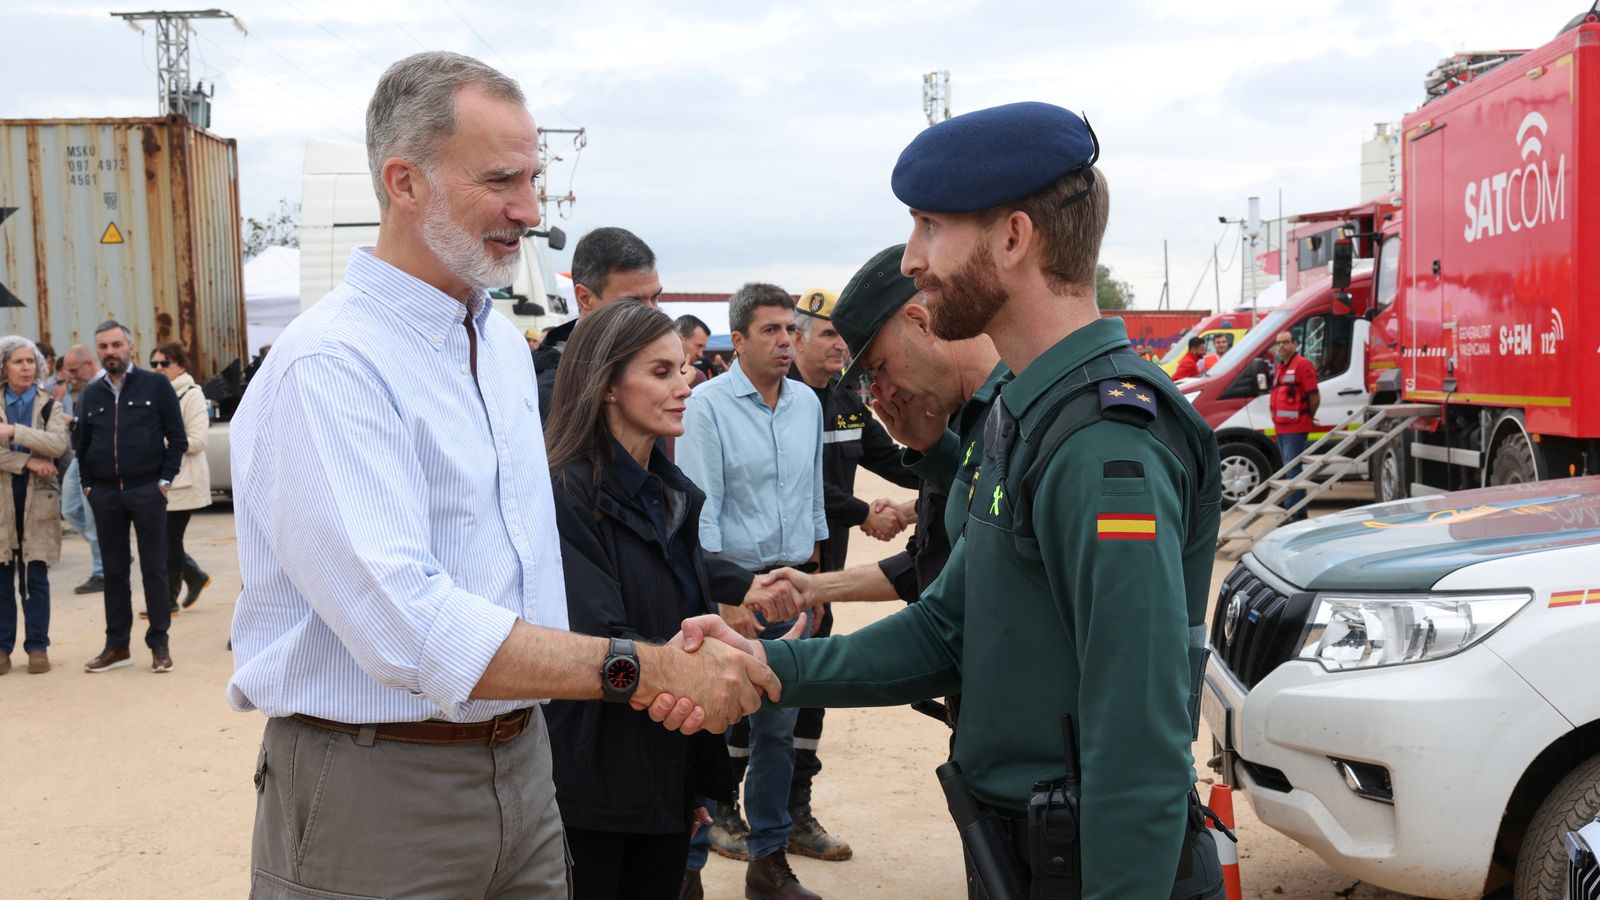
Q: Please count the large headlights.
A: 1